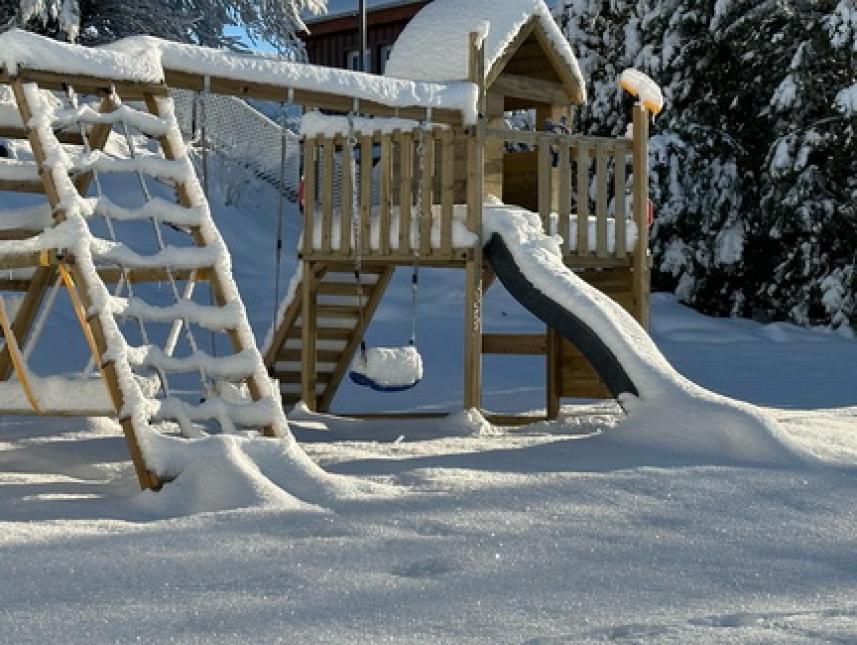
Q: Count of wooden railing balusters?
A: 13